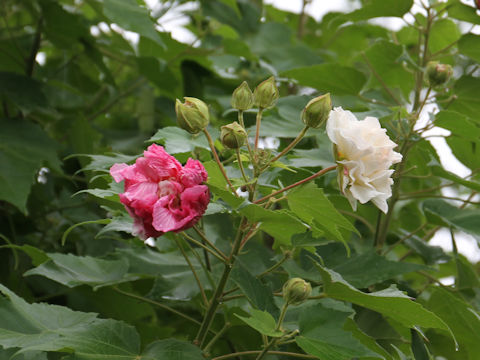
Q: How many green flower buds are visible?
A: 7